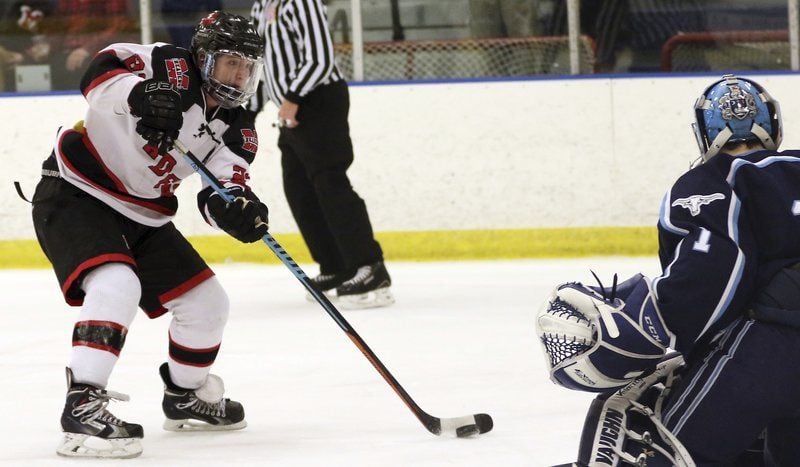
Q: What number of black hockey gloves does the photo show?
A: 2